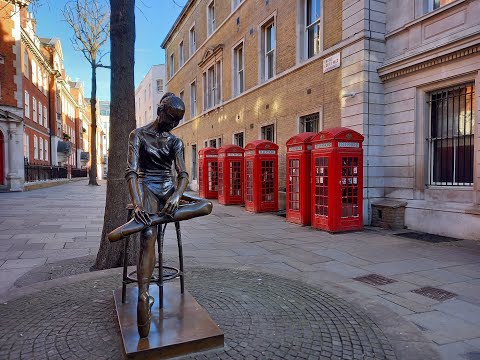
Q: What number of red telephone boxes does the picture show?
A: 5